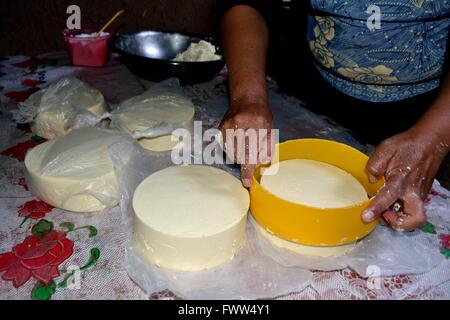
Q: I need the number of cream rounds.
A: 5